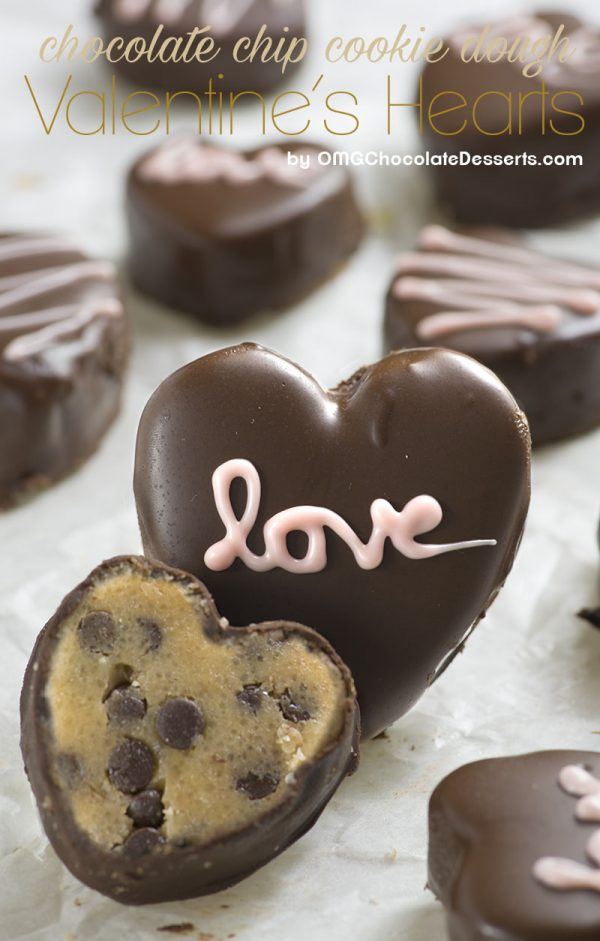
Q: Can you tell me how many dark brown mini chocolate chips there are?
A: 11